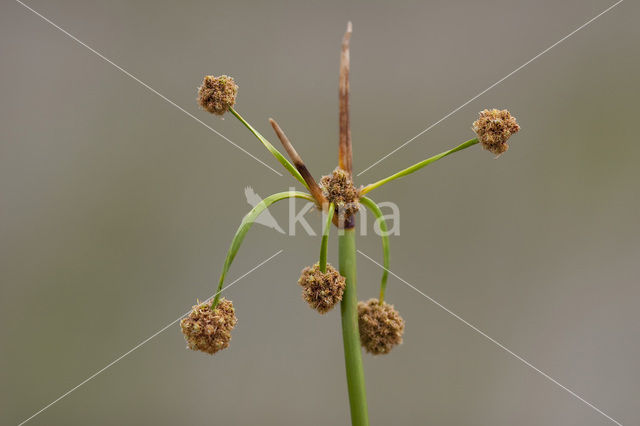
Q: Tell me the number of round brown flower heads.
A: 6